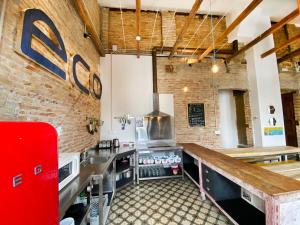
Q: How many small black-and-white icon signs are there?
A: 2